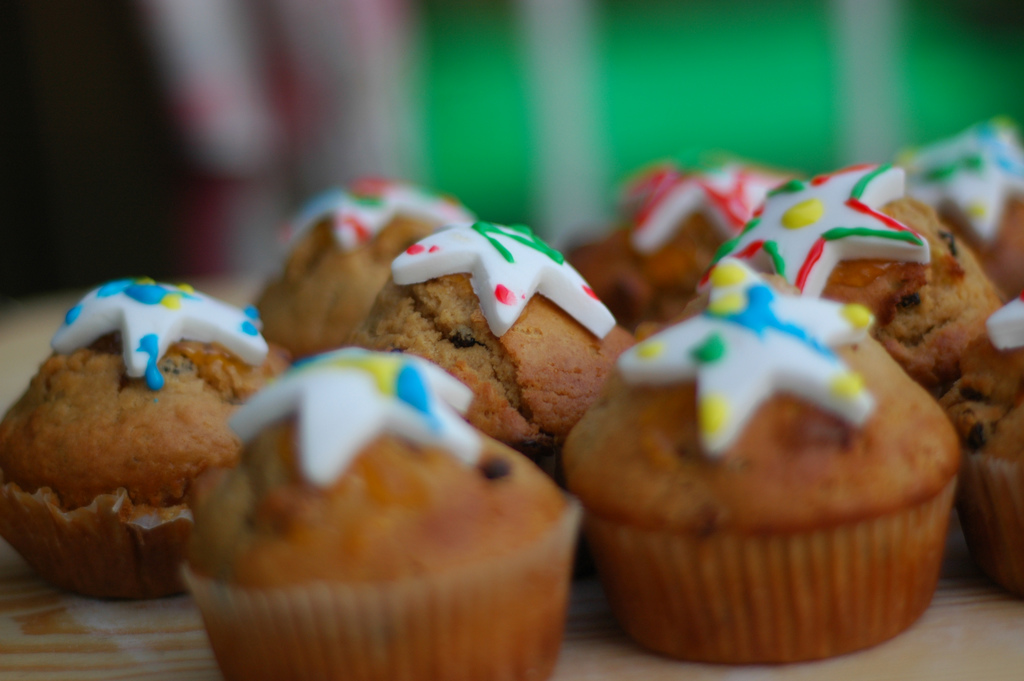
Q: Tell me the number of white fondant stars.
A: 9